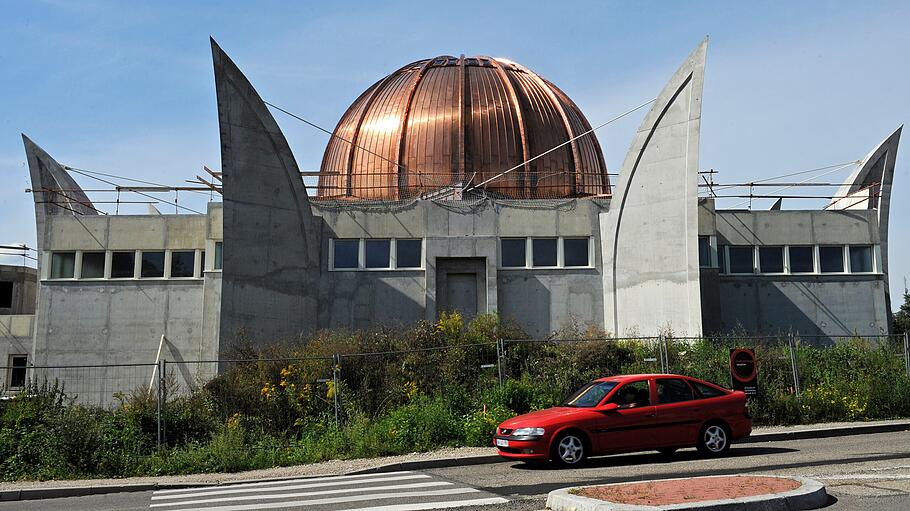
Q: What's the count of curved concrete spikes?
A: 4